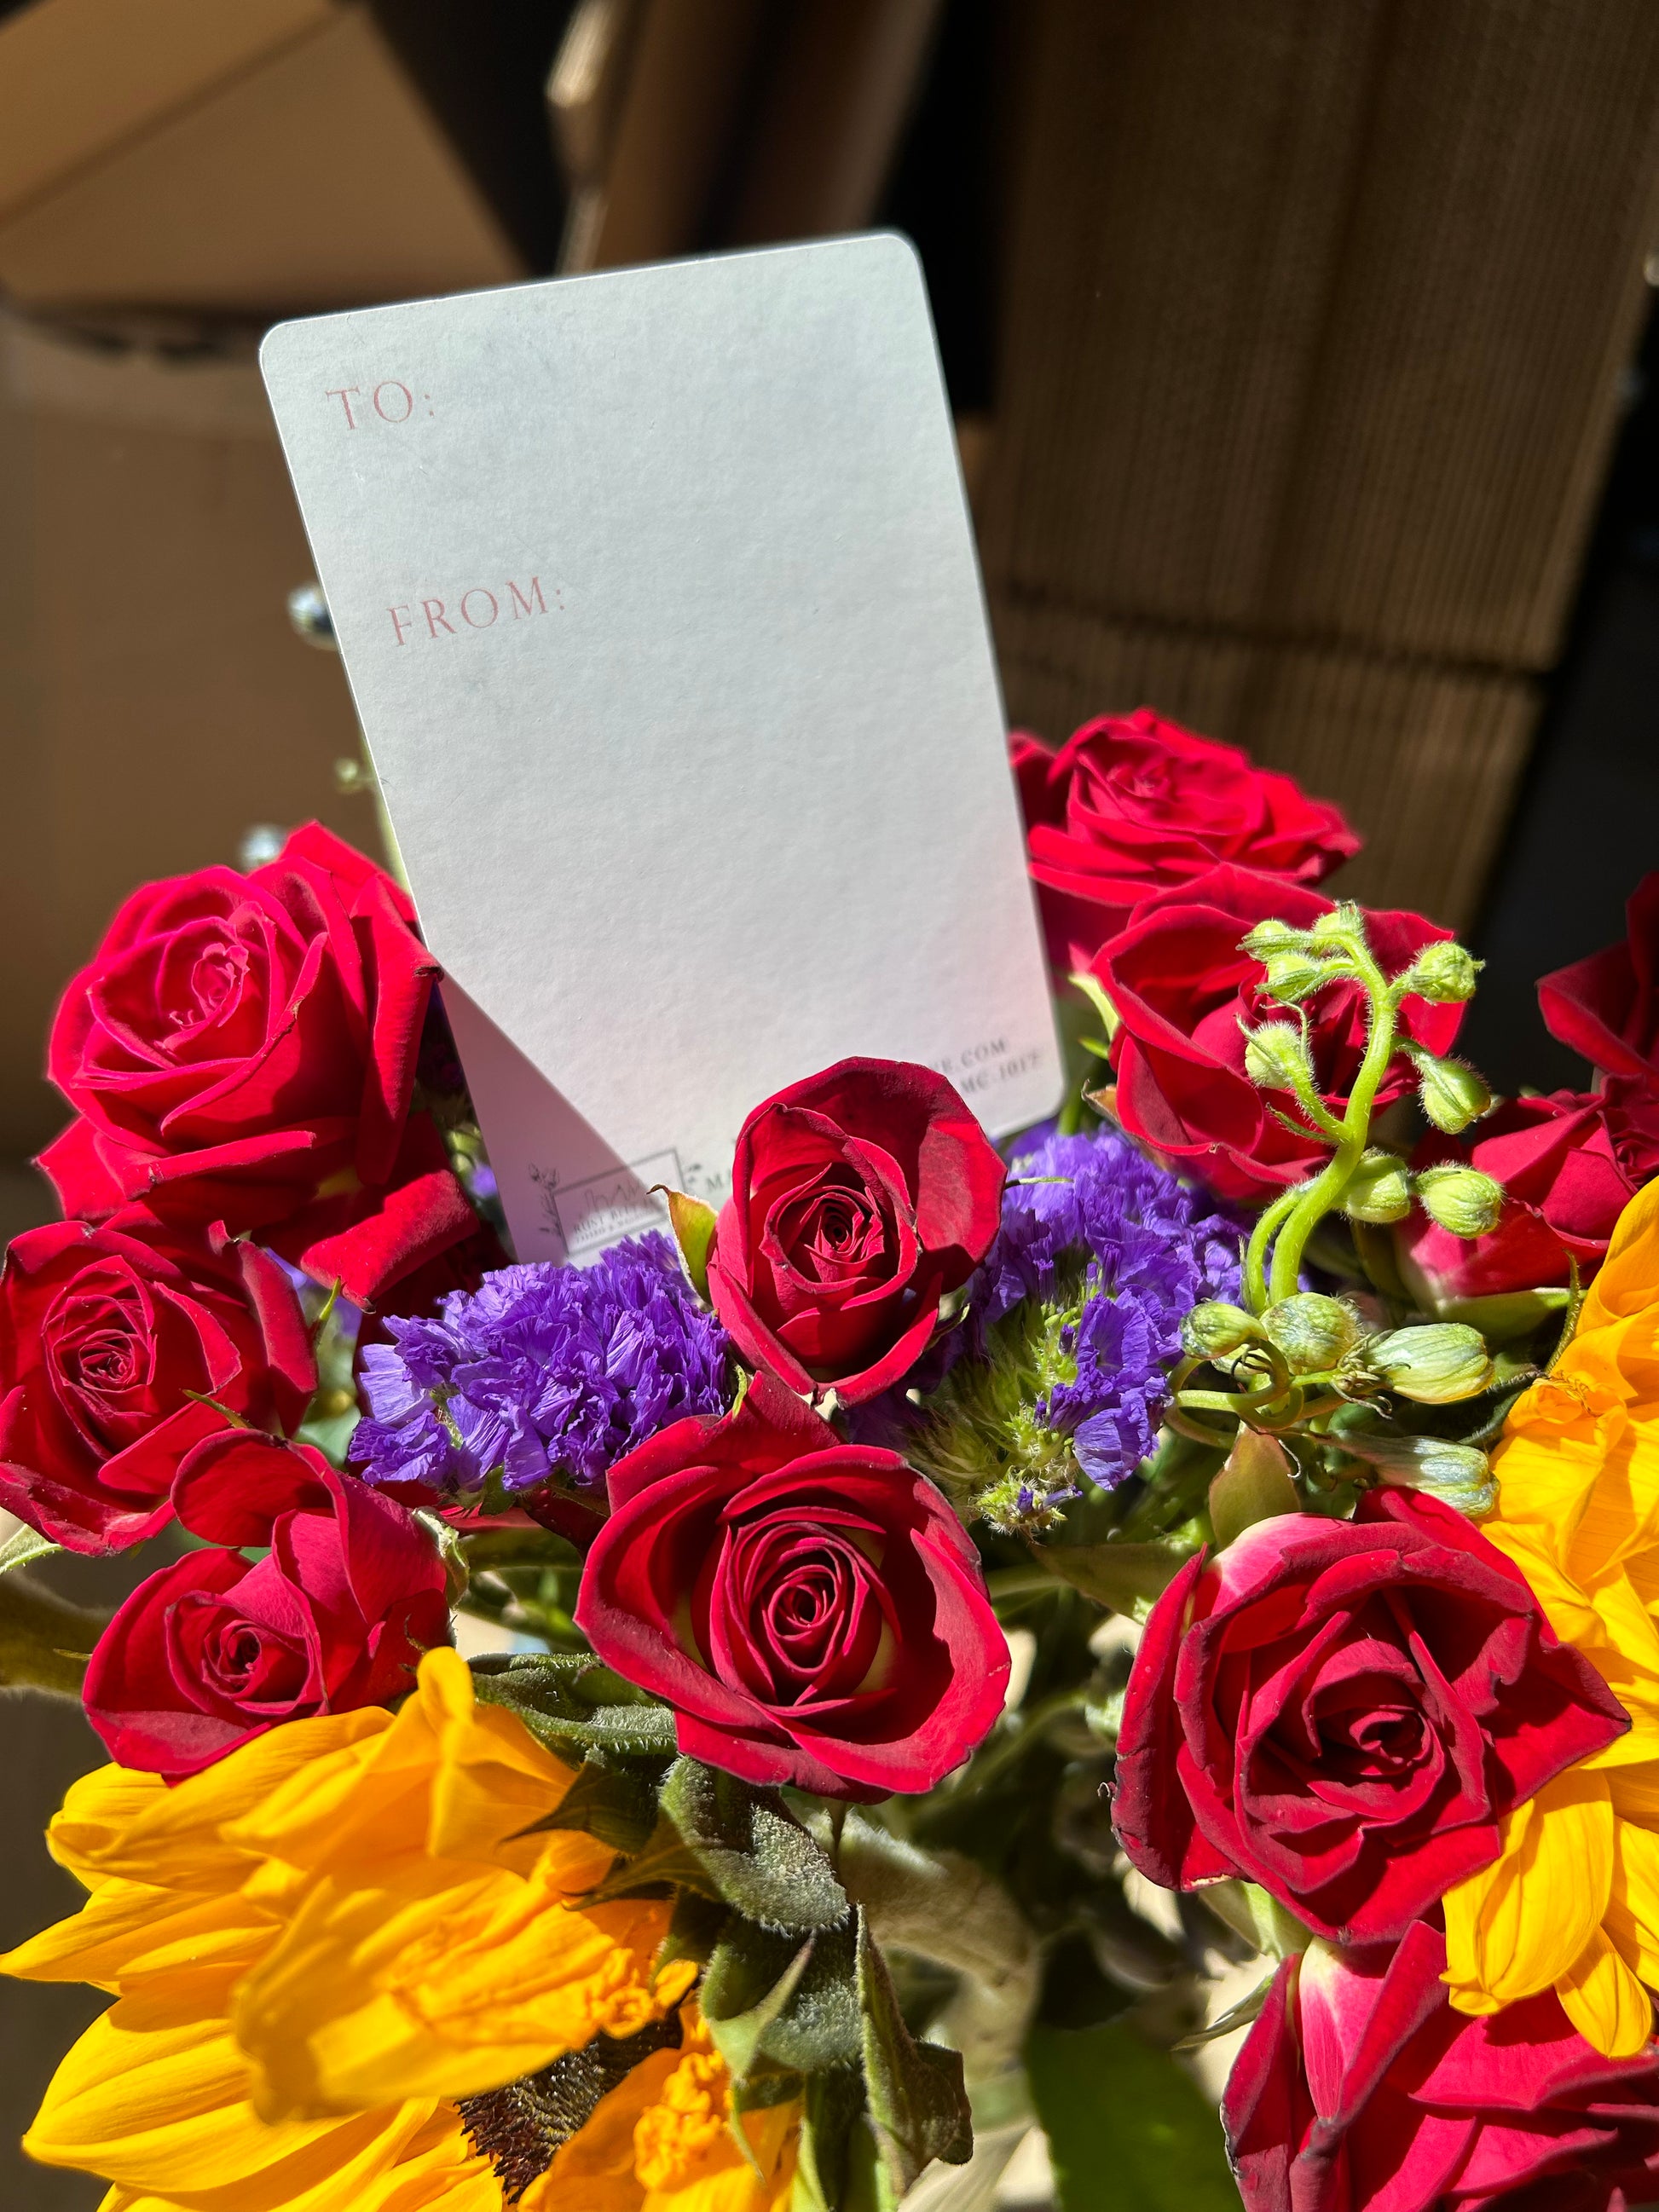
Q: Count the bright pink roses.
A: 0